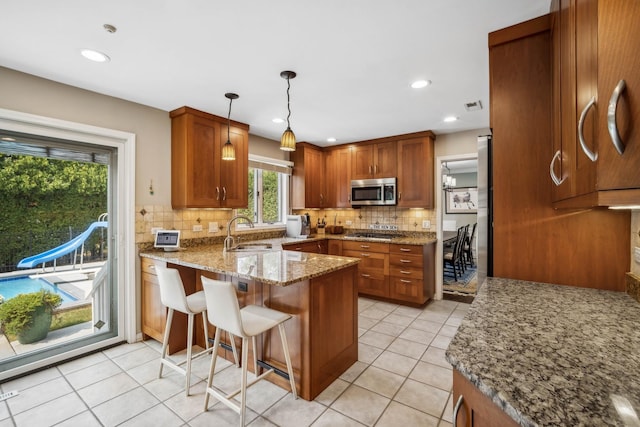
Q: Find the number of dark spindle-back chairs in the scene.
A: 3